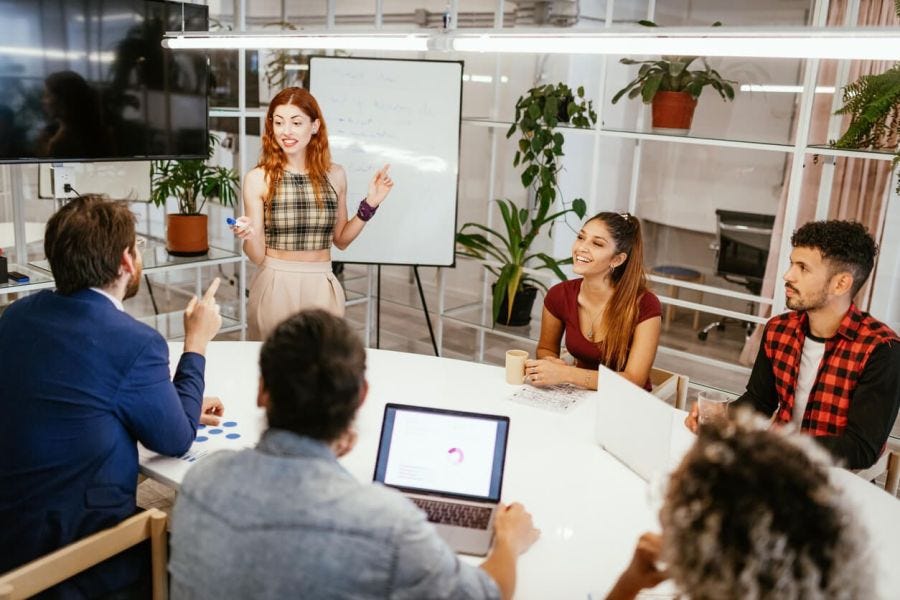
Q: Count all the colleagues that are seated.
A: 5